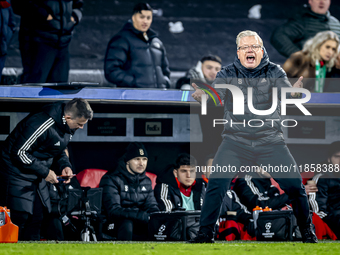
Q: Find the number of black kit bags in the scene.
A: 2